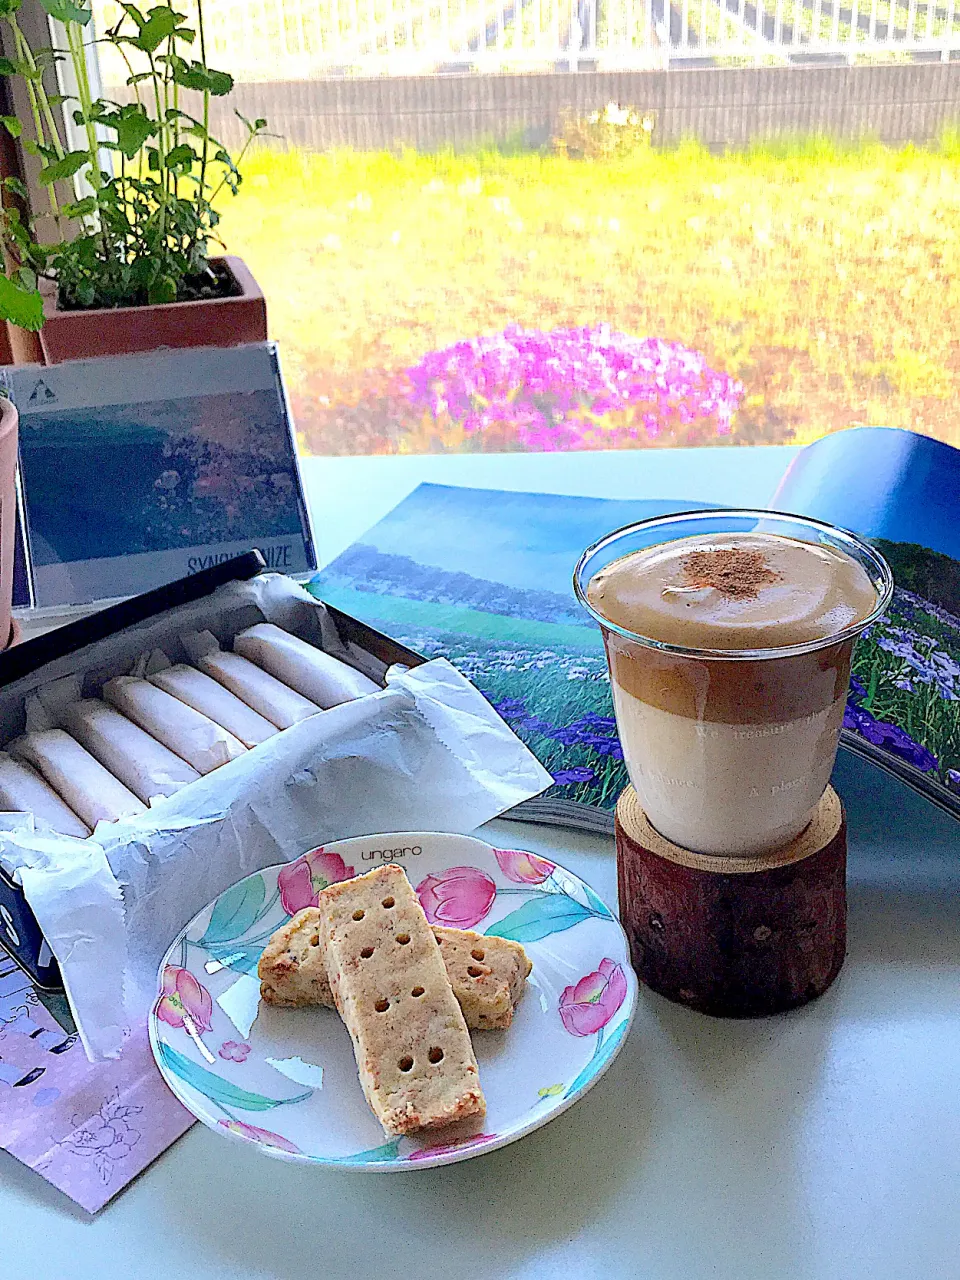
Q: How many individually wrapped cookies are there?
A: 7